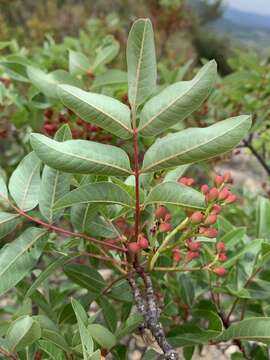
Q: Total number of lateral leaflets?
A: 6